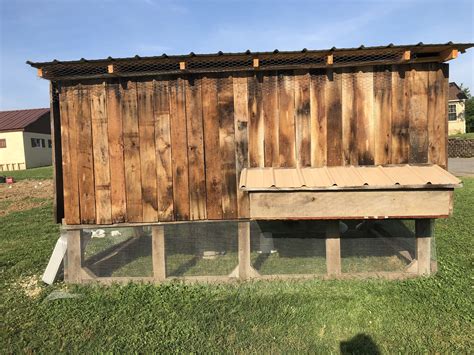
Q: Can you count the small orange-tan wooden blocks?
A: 7